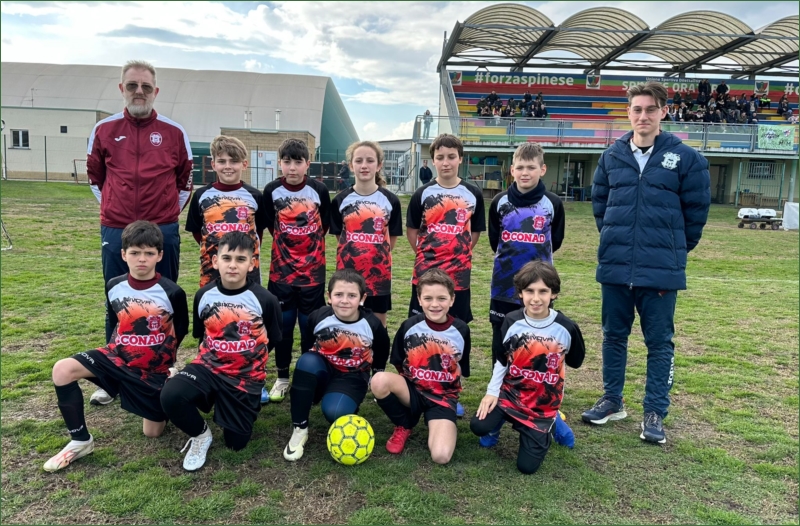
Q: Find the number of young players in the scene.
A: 10